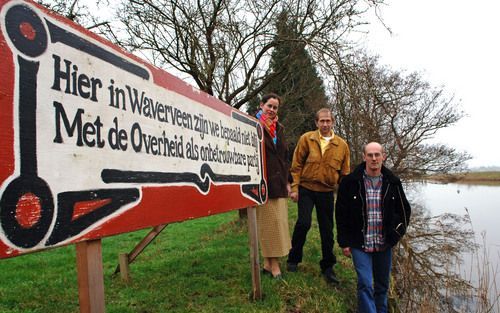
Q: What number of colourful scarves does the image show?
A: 1